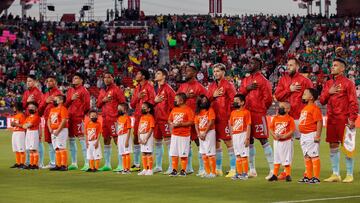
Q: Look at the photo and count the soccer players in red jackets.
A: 11